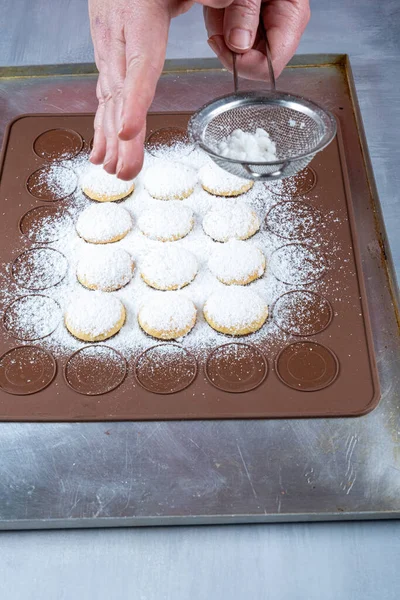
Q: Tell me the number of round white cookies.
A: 12